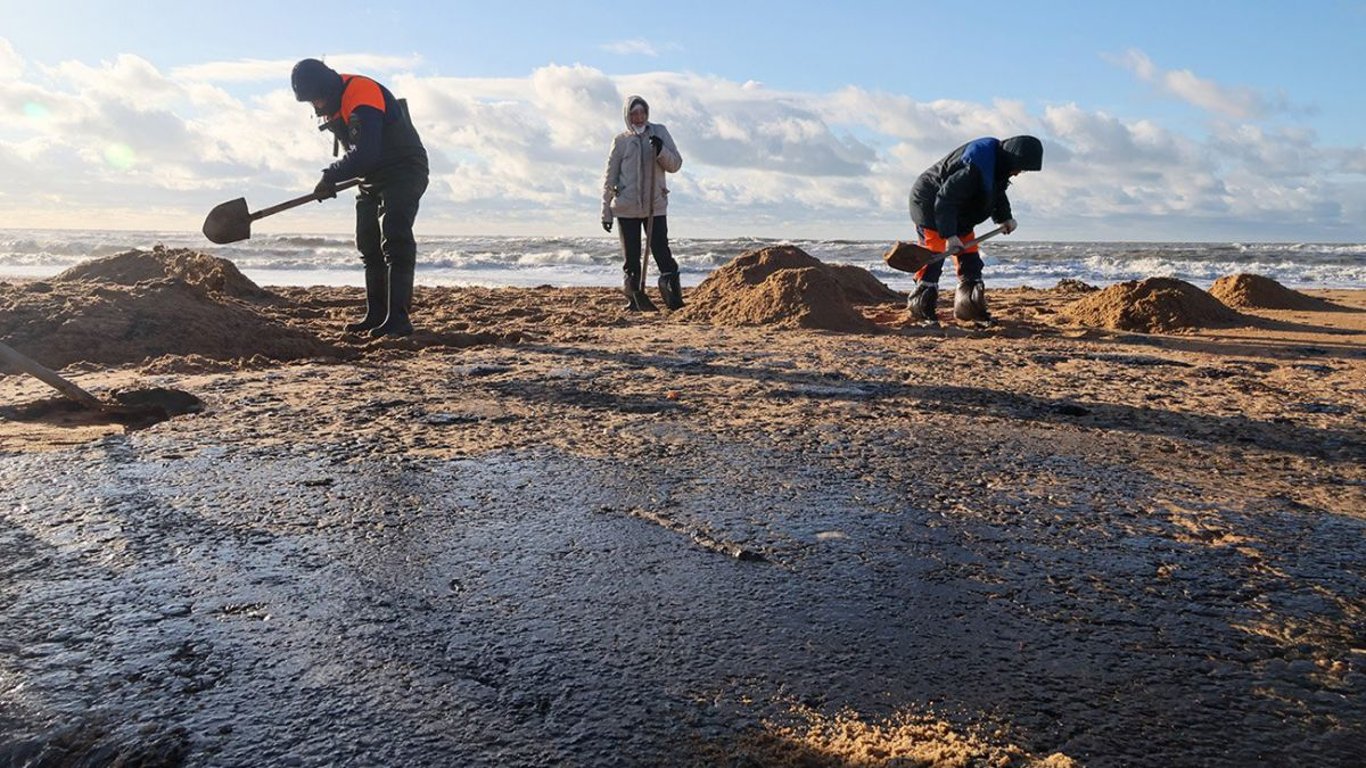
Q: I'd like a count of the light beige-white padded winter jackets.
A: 1